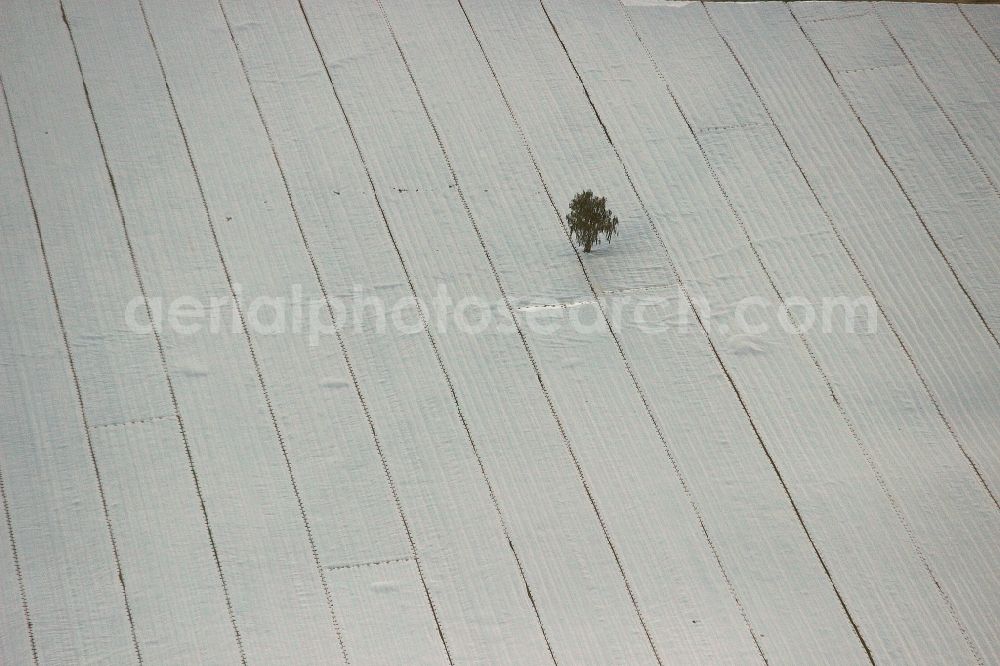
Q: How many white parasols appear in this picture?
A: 0